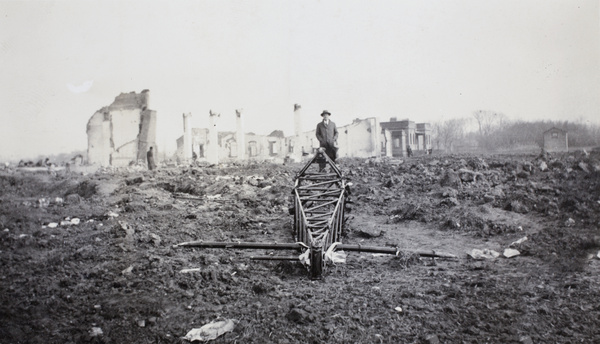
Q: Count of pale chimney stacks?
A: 4